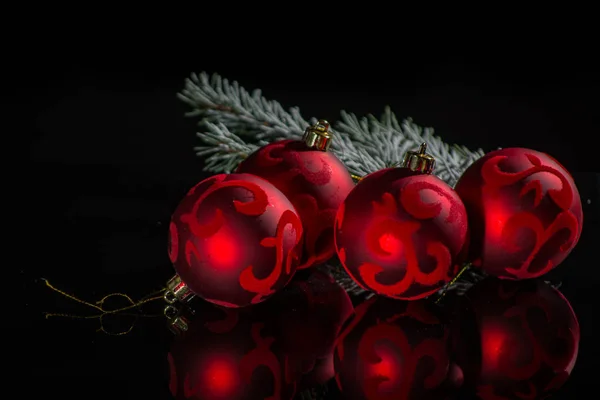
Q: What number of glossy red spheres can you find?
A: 4